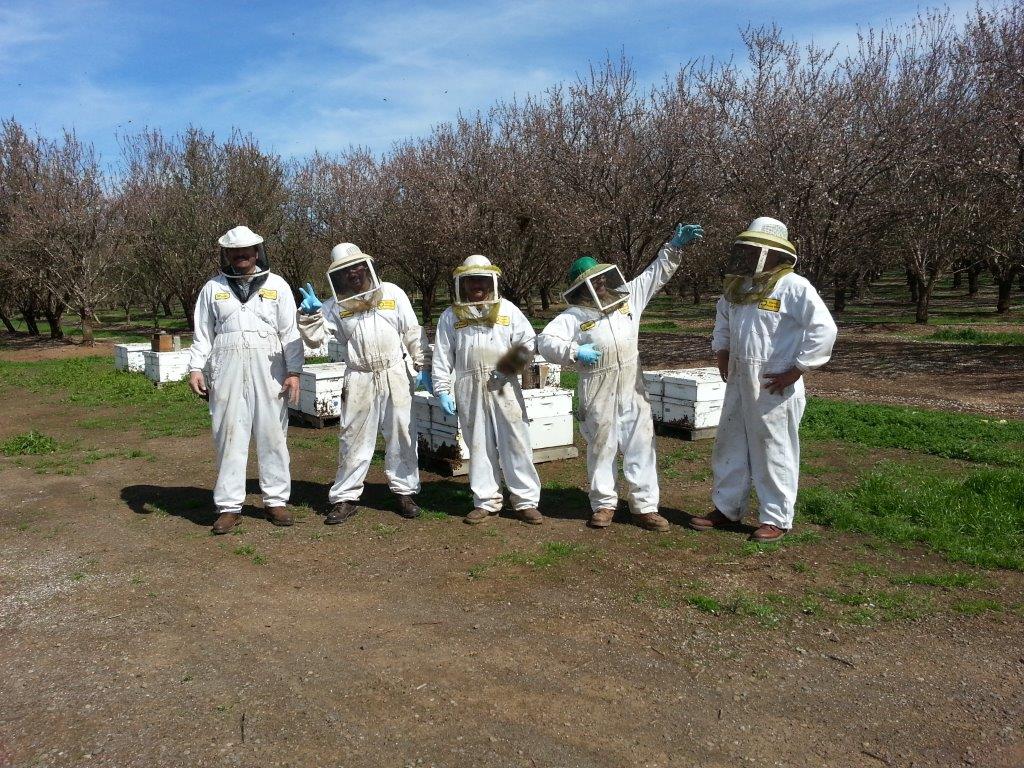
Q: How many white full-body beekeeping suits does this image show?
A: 5